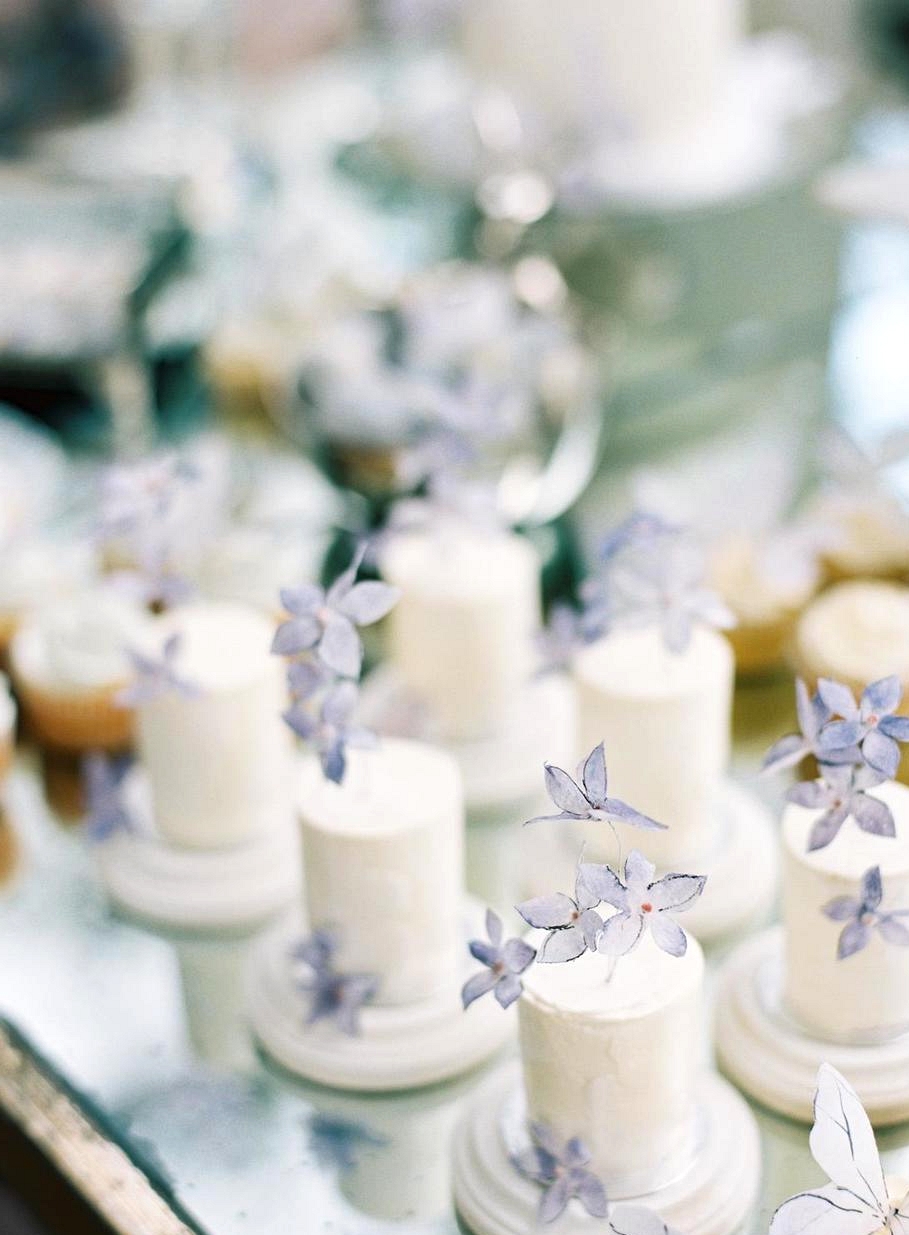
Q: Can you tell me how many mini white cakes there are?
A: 6